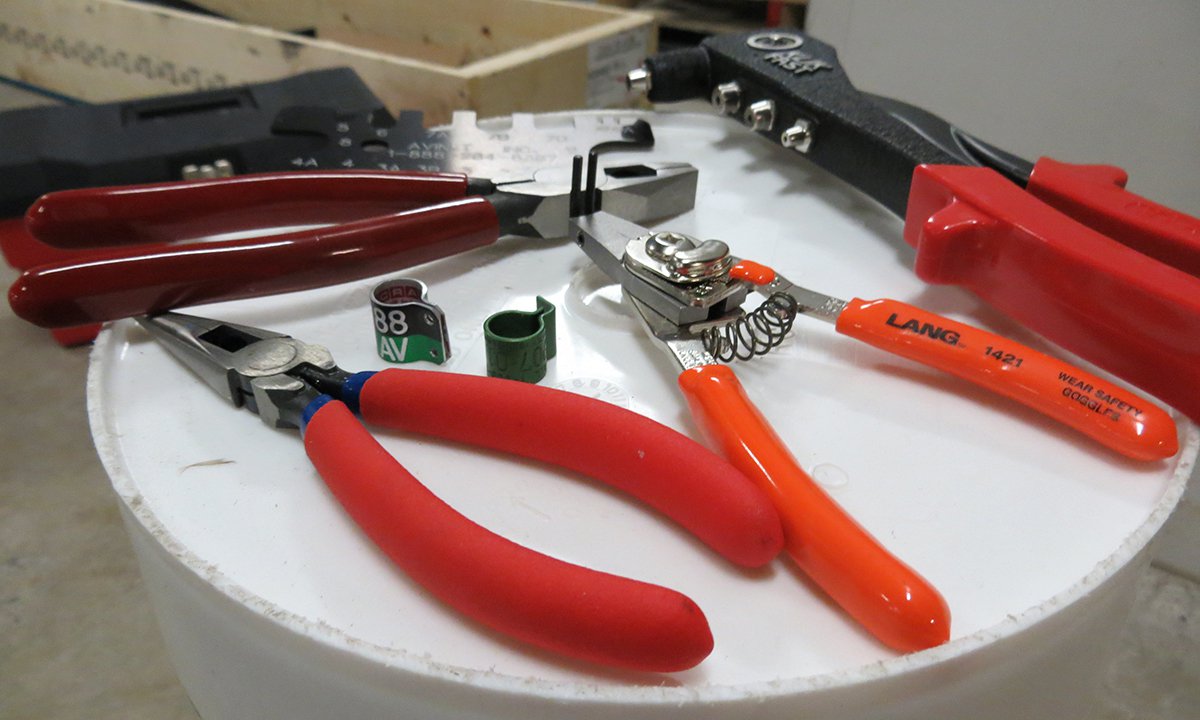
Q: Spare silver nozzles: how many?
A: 3